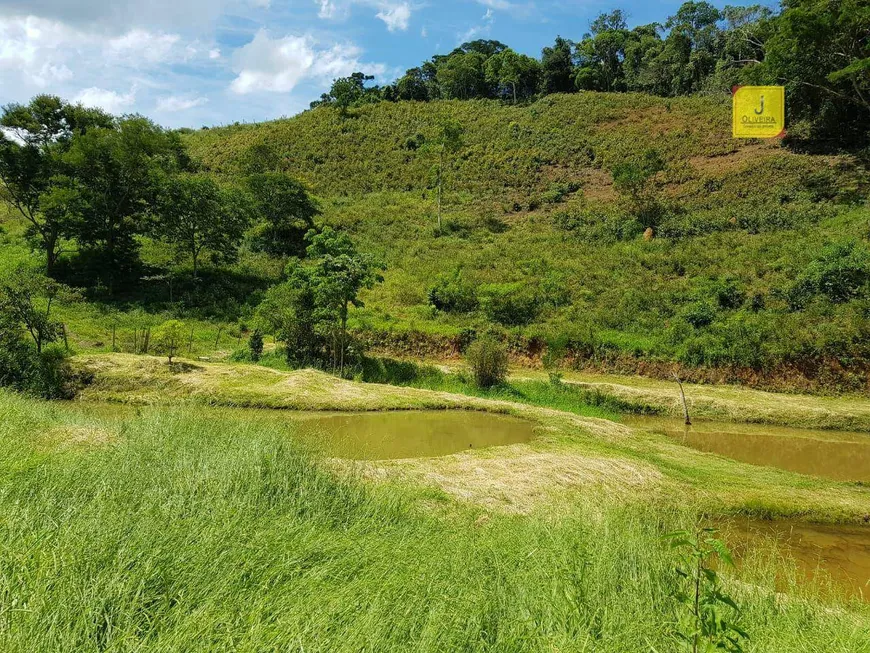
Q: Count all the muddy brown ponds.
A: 3